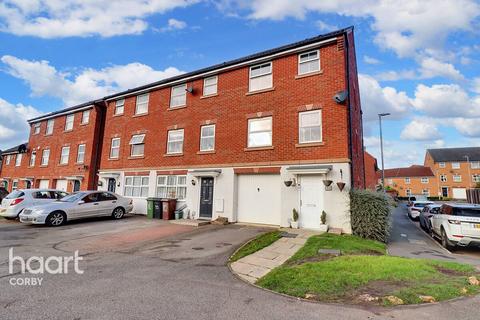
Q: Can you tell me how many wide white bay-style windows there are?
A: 2